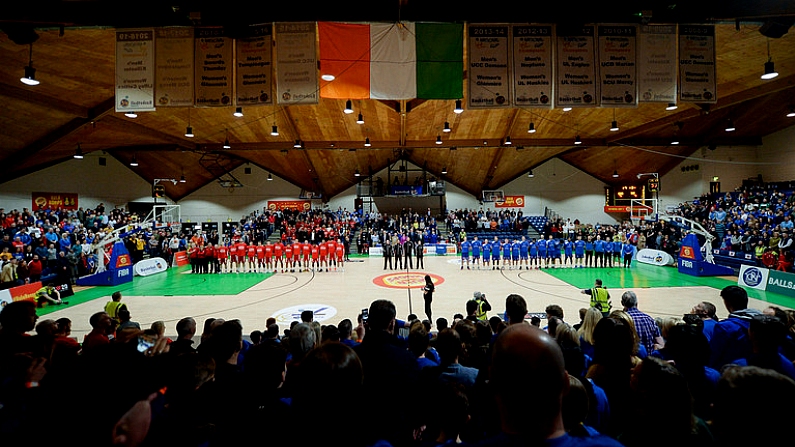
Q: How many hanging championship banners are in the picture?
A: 11